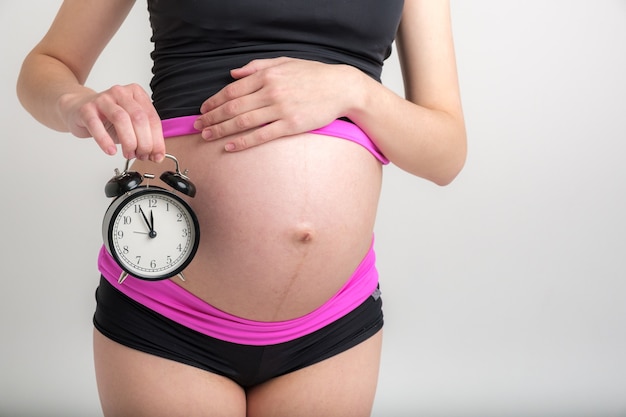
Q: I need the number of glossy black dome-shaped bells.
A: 2